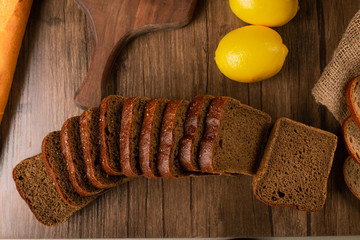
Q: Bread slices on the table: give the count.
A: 14